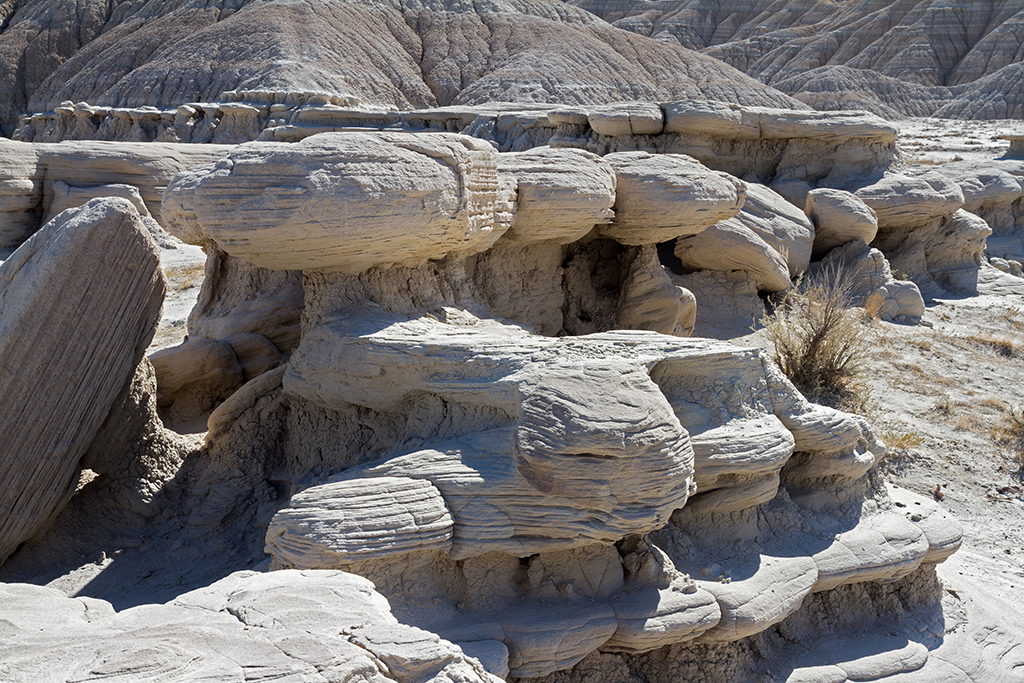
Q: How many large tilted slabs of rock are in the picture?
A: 1